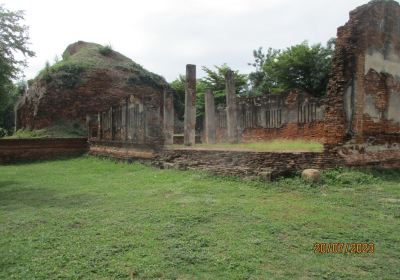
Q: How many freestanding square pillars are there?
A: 4